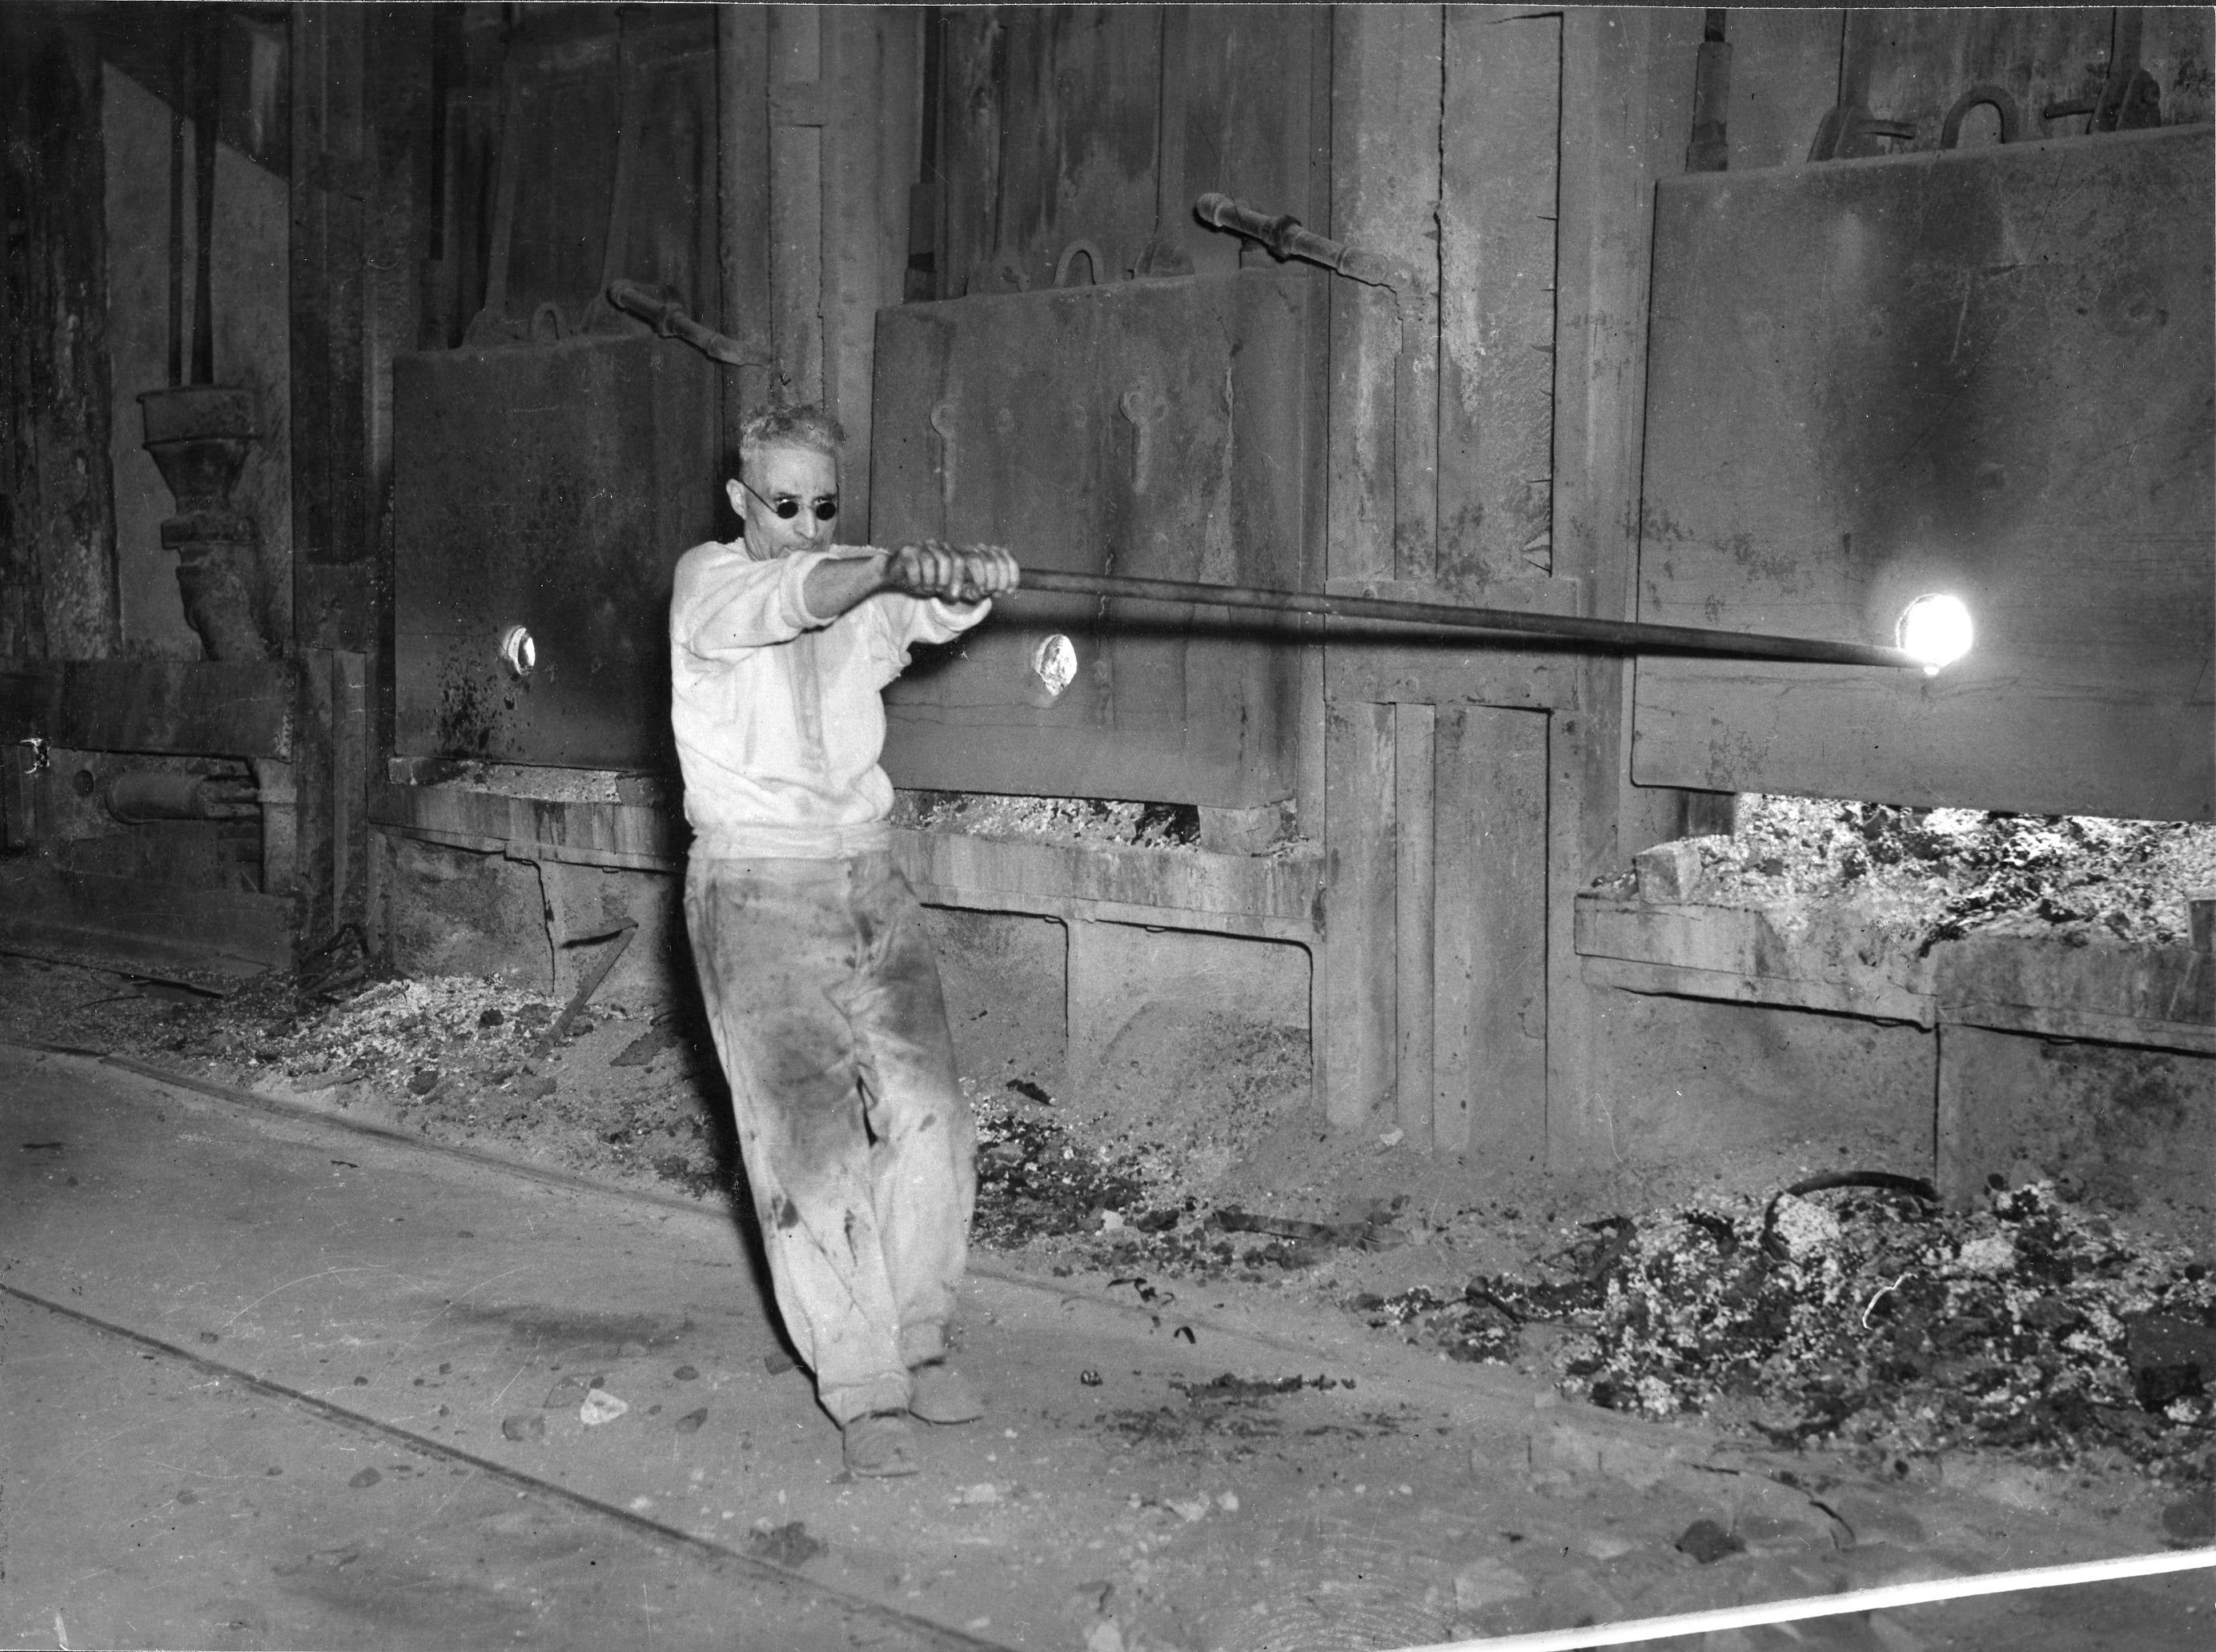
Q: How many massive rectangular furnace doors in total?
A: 3